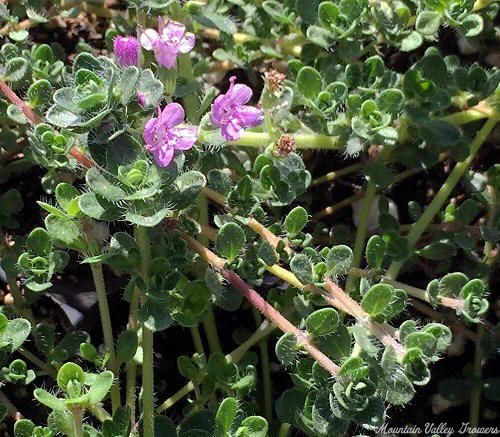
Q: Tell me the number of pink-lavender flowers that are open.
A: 3